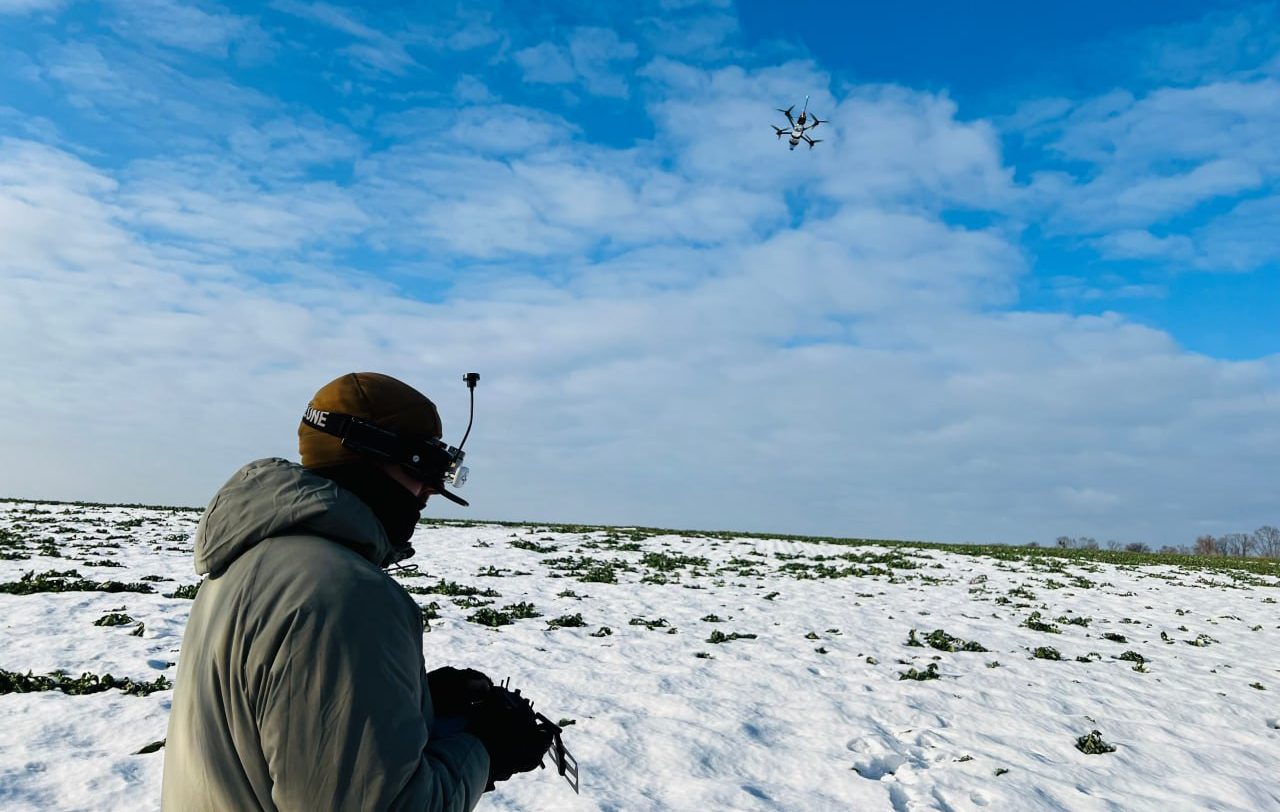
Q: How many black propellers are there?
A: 4